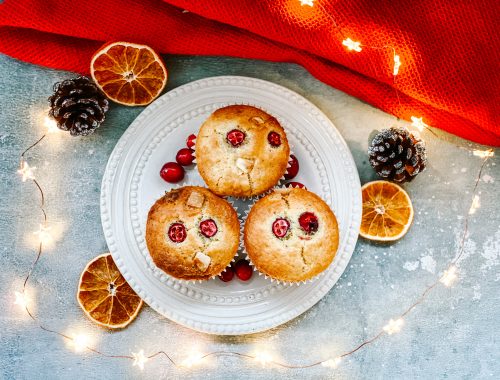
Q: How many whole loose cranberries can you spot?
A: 7